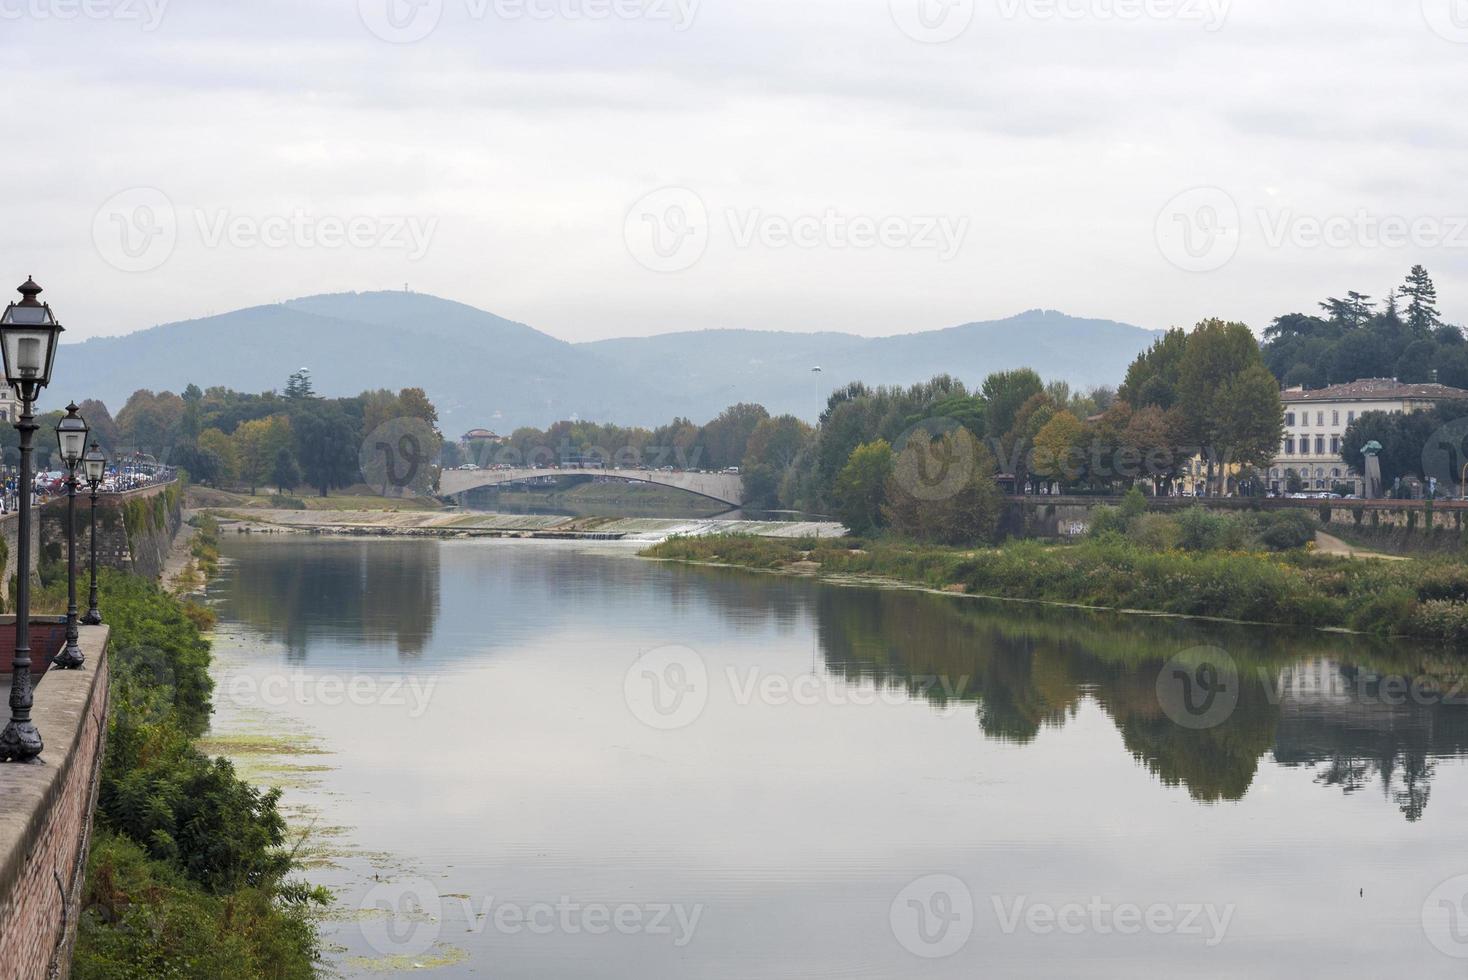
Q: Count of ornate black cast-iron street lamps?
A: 3